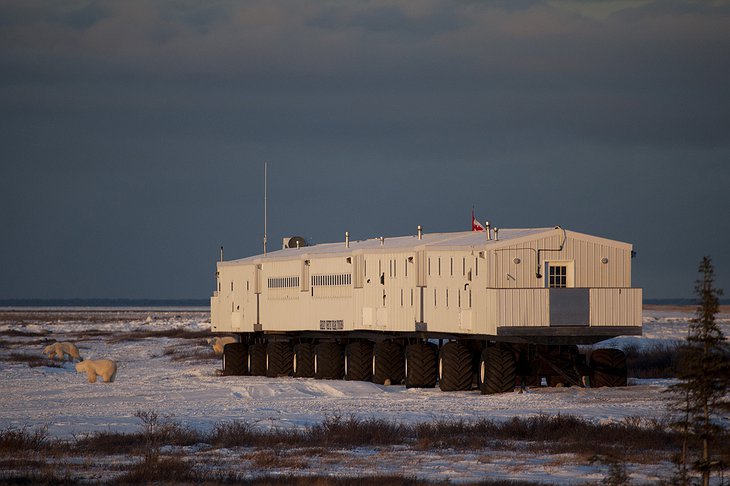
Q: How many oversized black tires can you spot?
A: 11